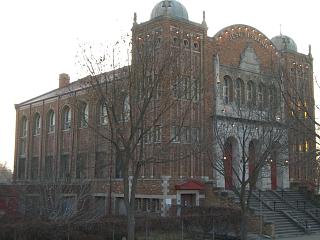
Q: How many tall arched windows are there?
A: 12